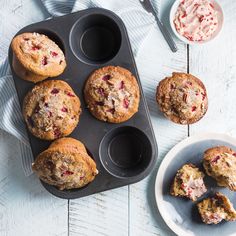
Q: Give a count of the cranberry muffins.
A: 7